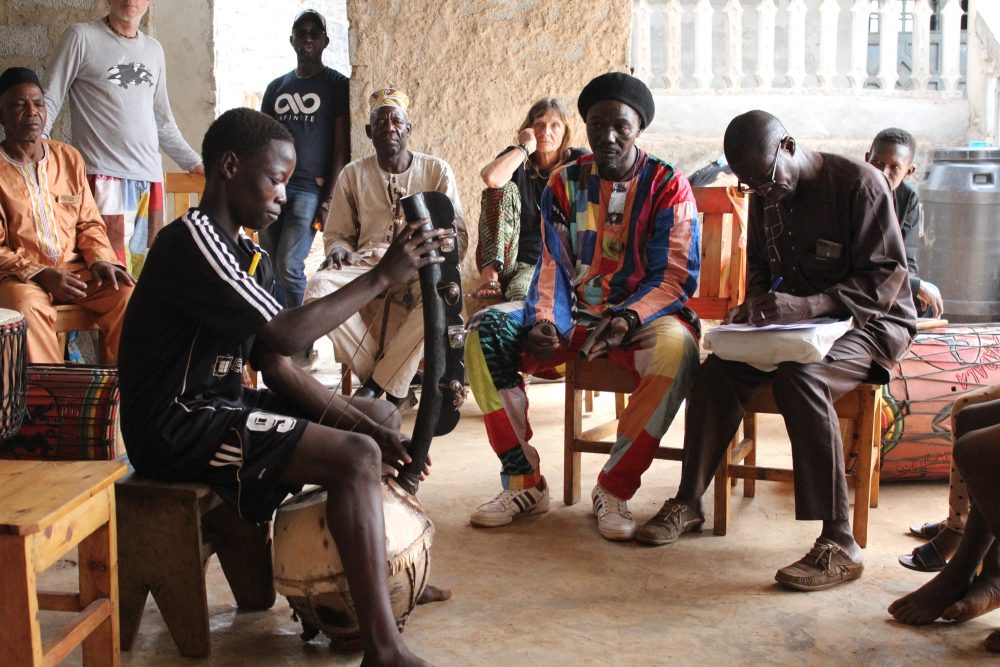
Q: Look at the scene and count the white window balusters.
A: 11